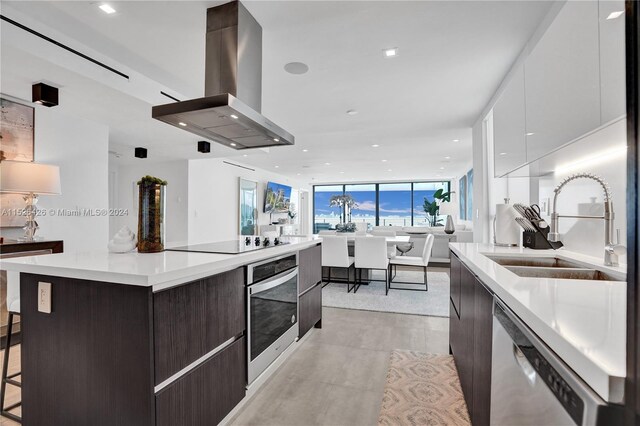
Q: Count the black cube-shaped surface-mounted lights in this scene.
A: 3